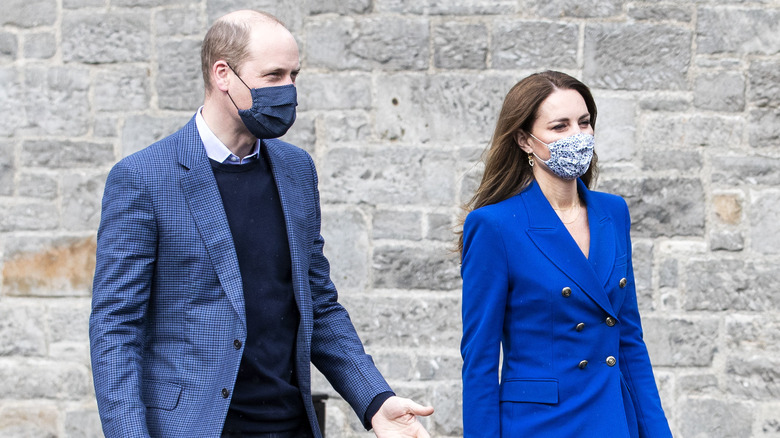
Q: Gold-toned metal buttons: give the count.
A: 6